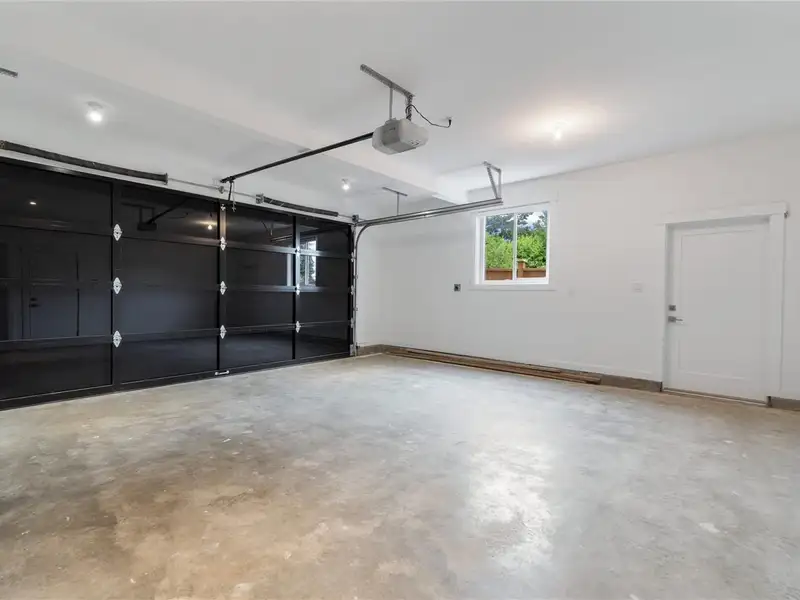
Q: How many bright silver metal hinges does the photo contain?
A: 9